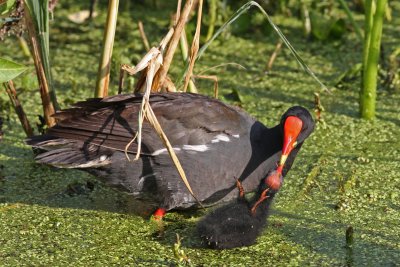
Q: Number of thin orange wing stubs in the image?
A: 2